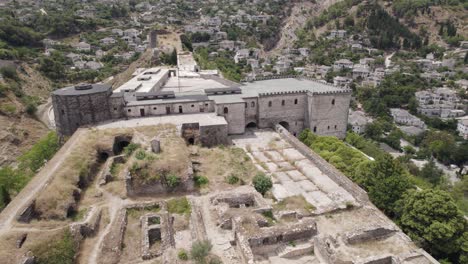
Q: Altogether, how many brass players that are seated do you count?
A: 0